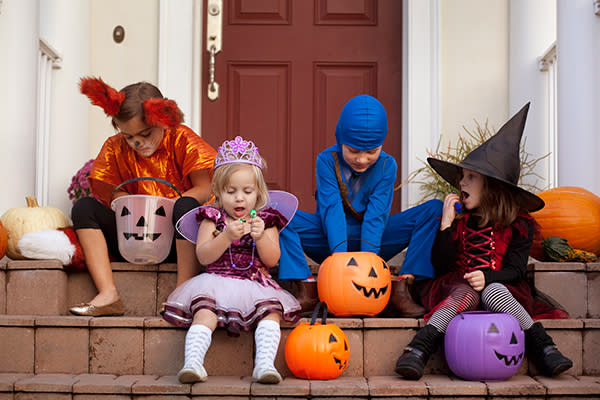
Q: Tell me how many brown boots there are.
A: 2